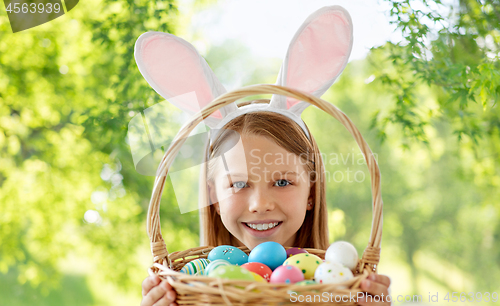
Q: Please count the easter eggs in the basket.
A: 13